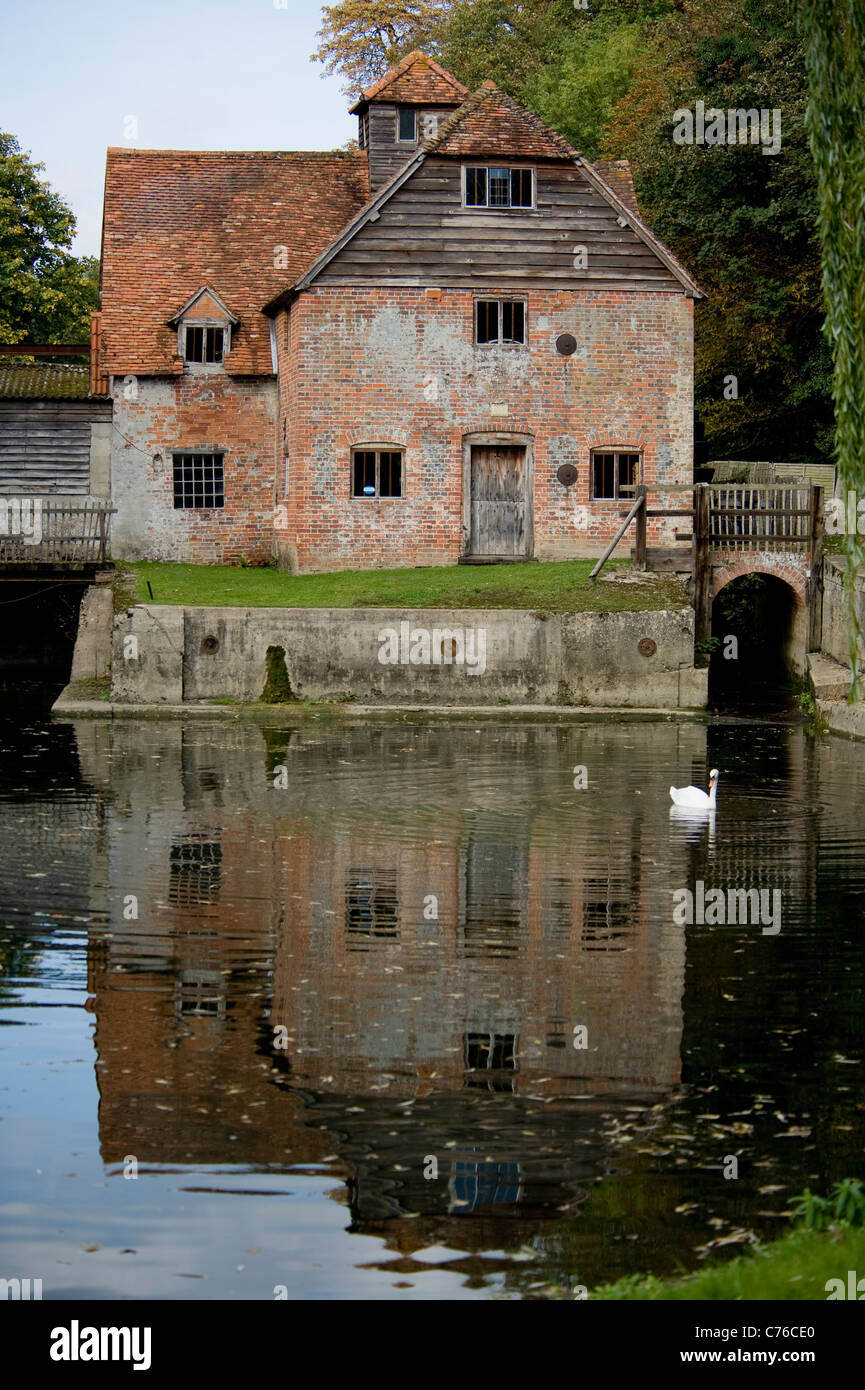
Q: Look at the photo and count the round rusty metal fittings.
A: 5